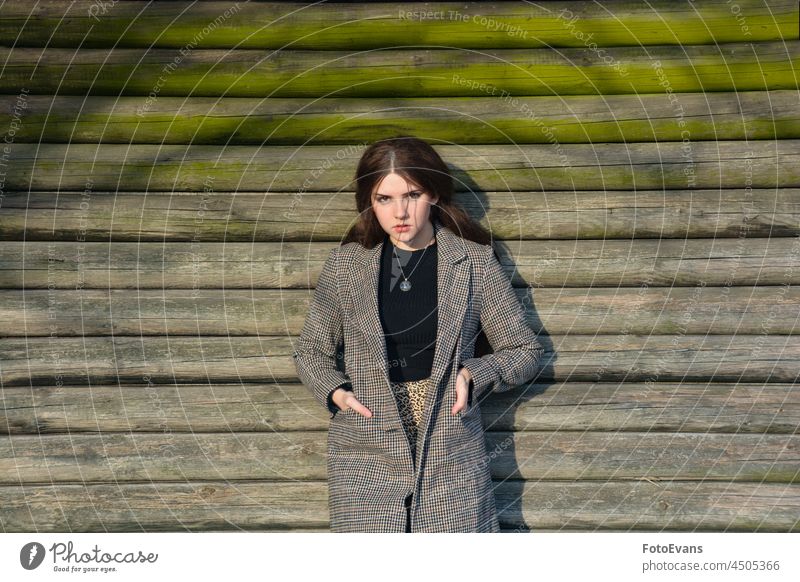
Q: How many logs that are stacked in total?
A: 11